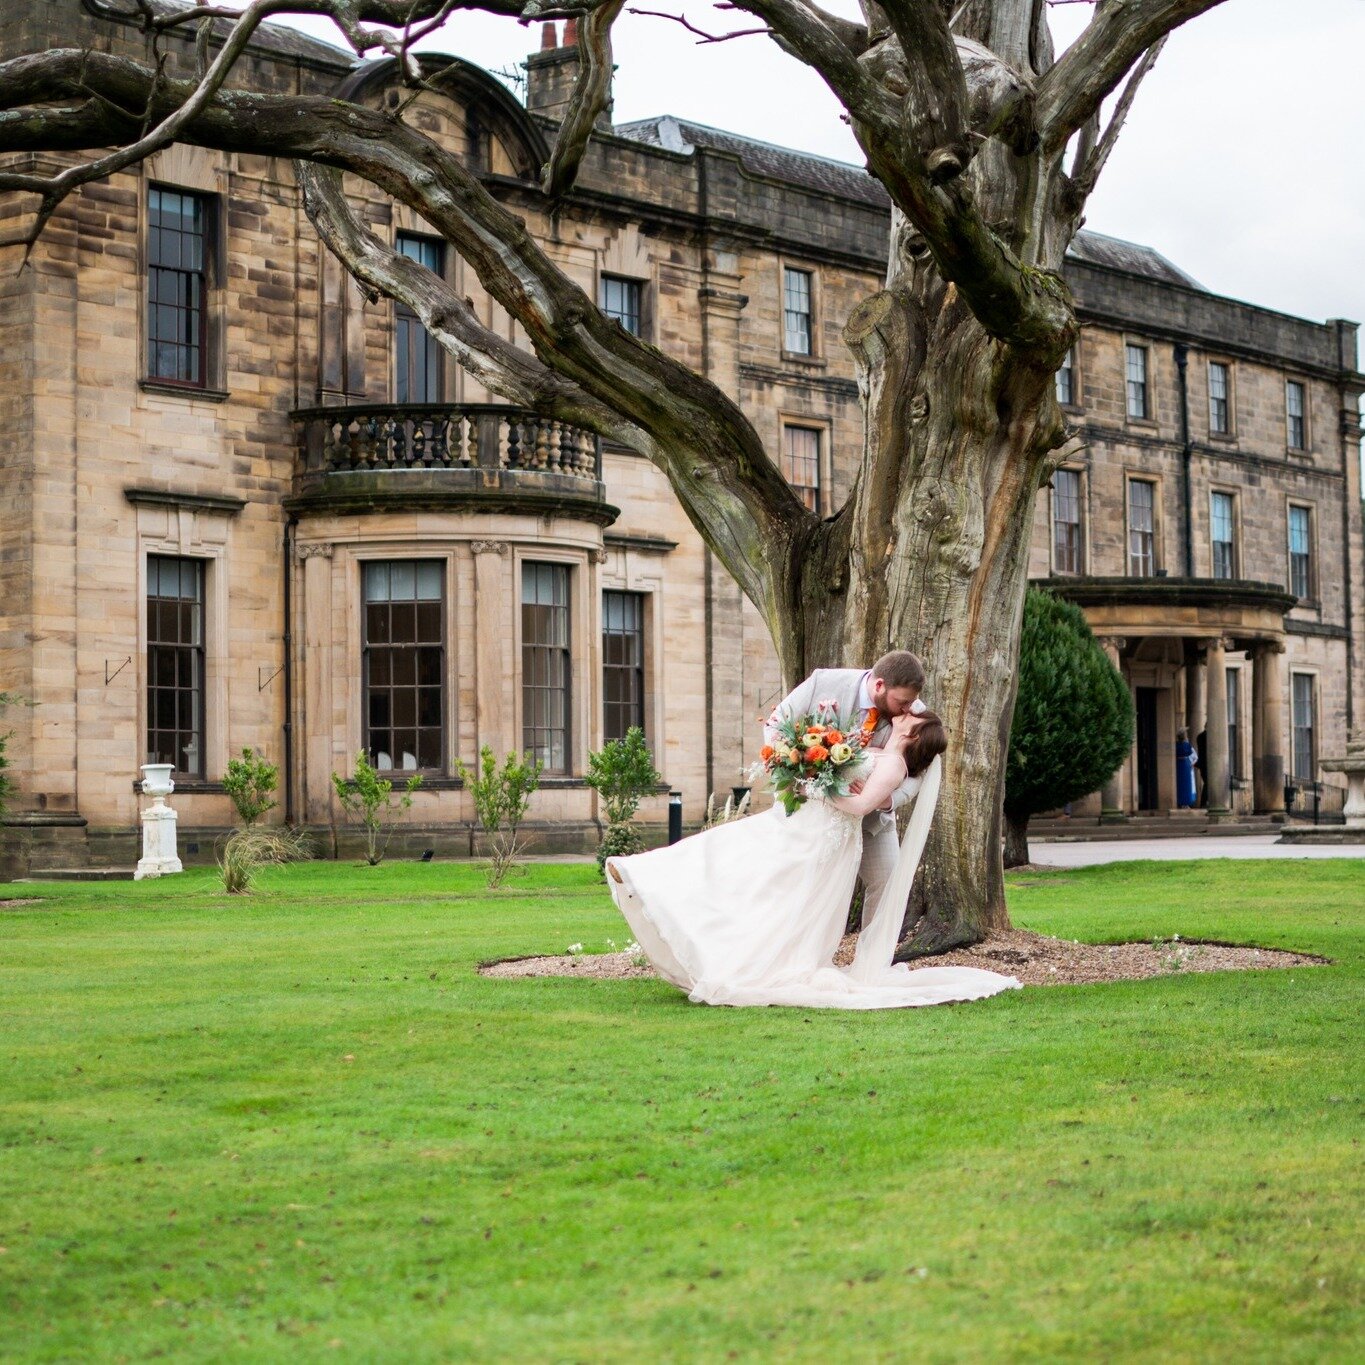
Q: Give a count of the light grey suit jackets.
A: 1